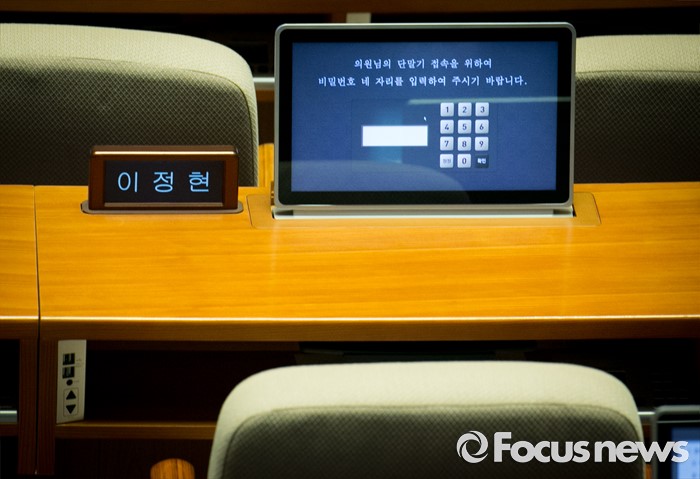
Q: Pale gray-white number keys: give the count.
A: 10